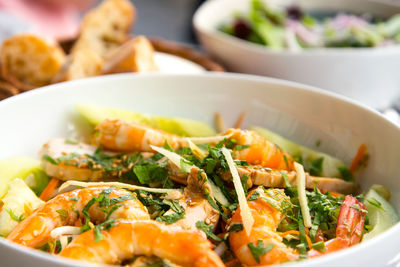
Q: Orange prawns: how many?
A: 5